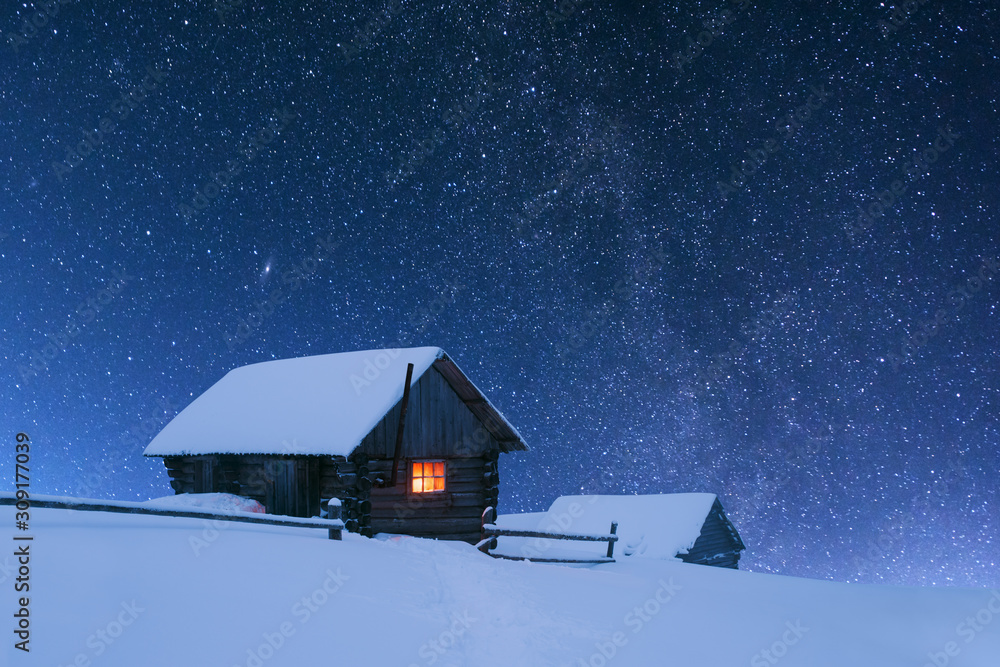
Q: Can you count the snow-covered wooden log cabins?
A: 2